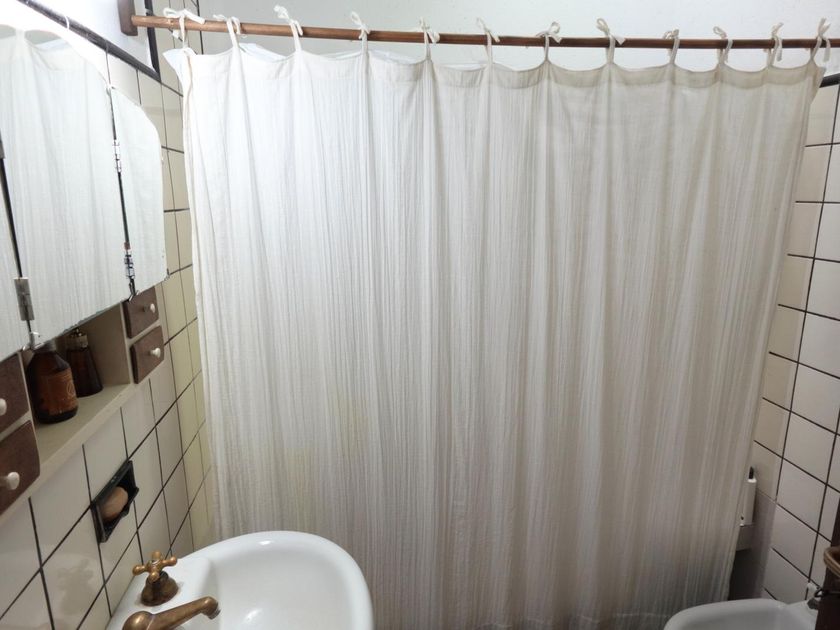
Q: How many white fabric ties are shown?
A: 12